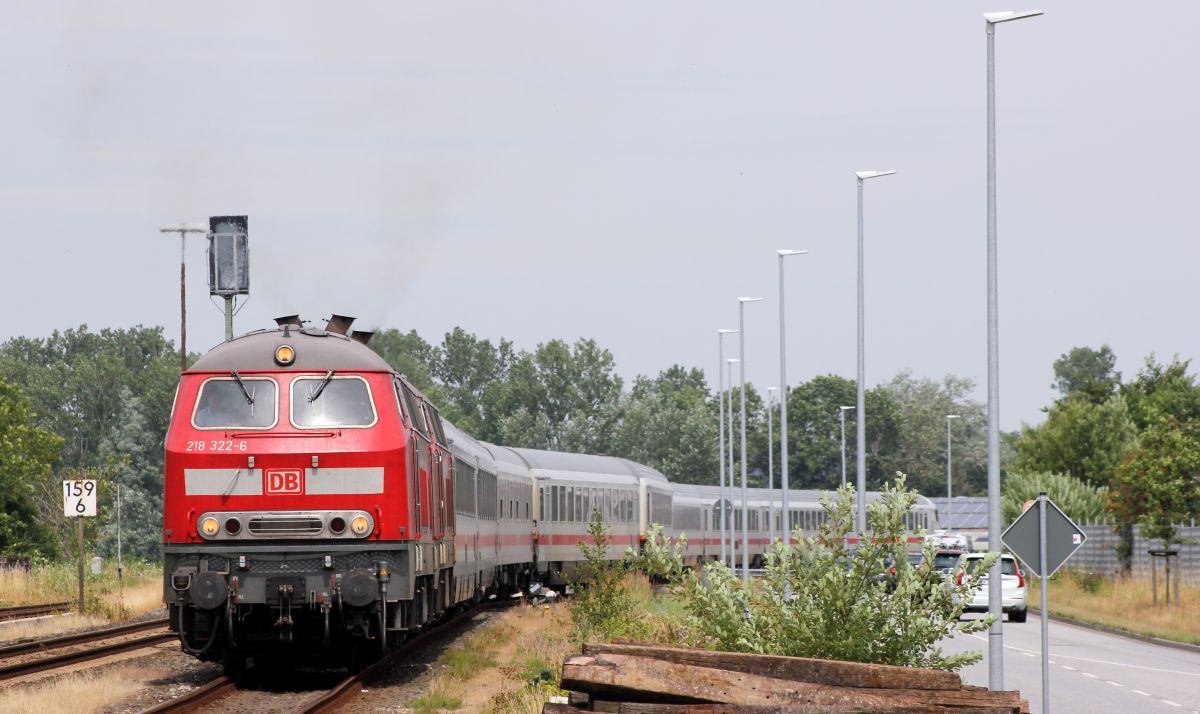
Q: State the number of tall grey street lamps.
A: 9